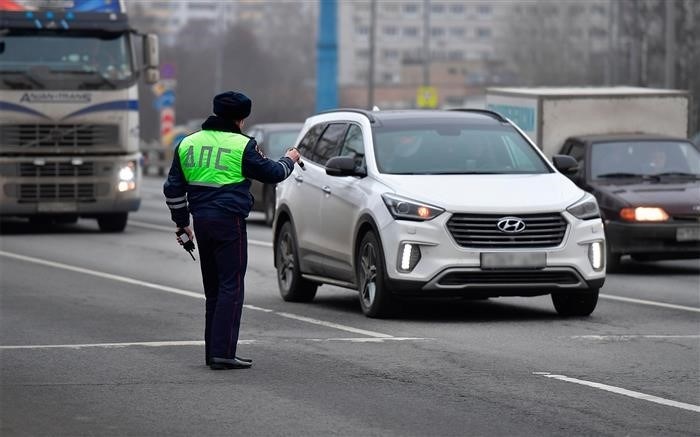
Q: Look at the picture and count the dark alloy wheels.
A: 2